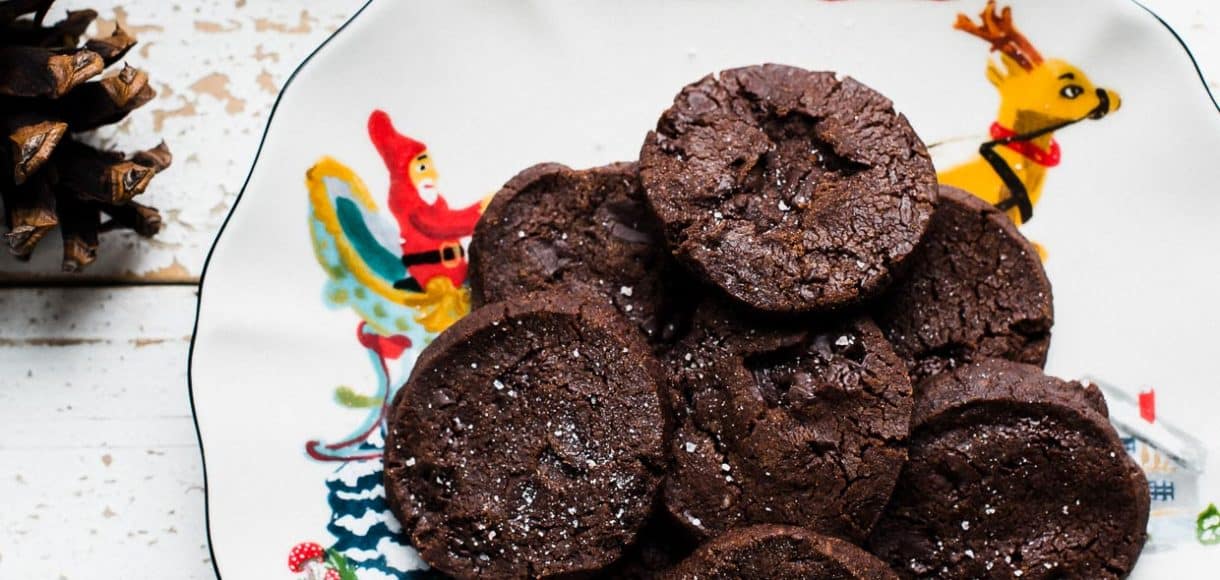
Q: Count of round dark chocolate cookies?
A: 7